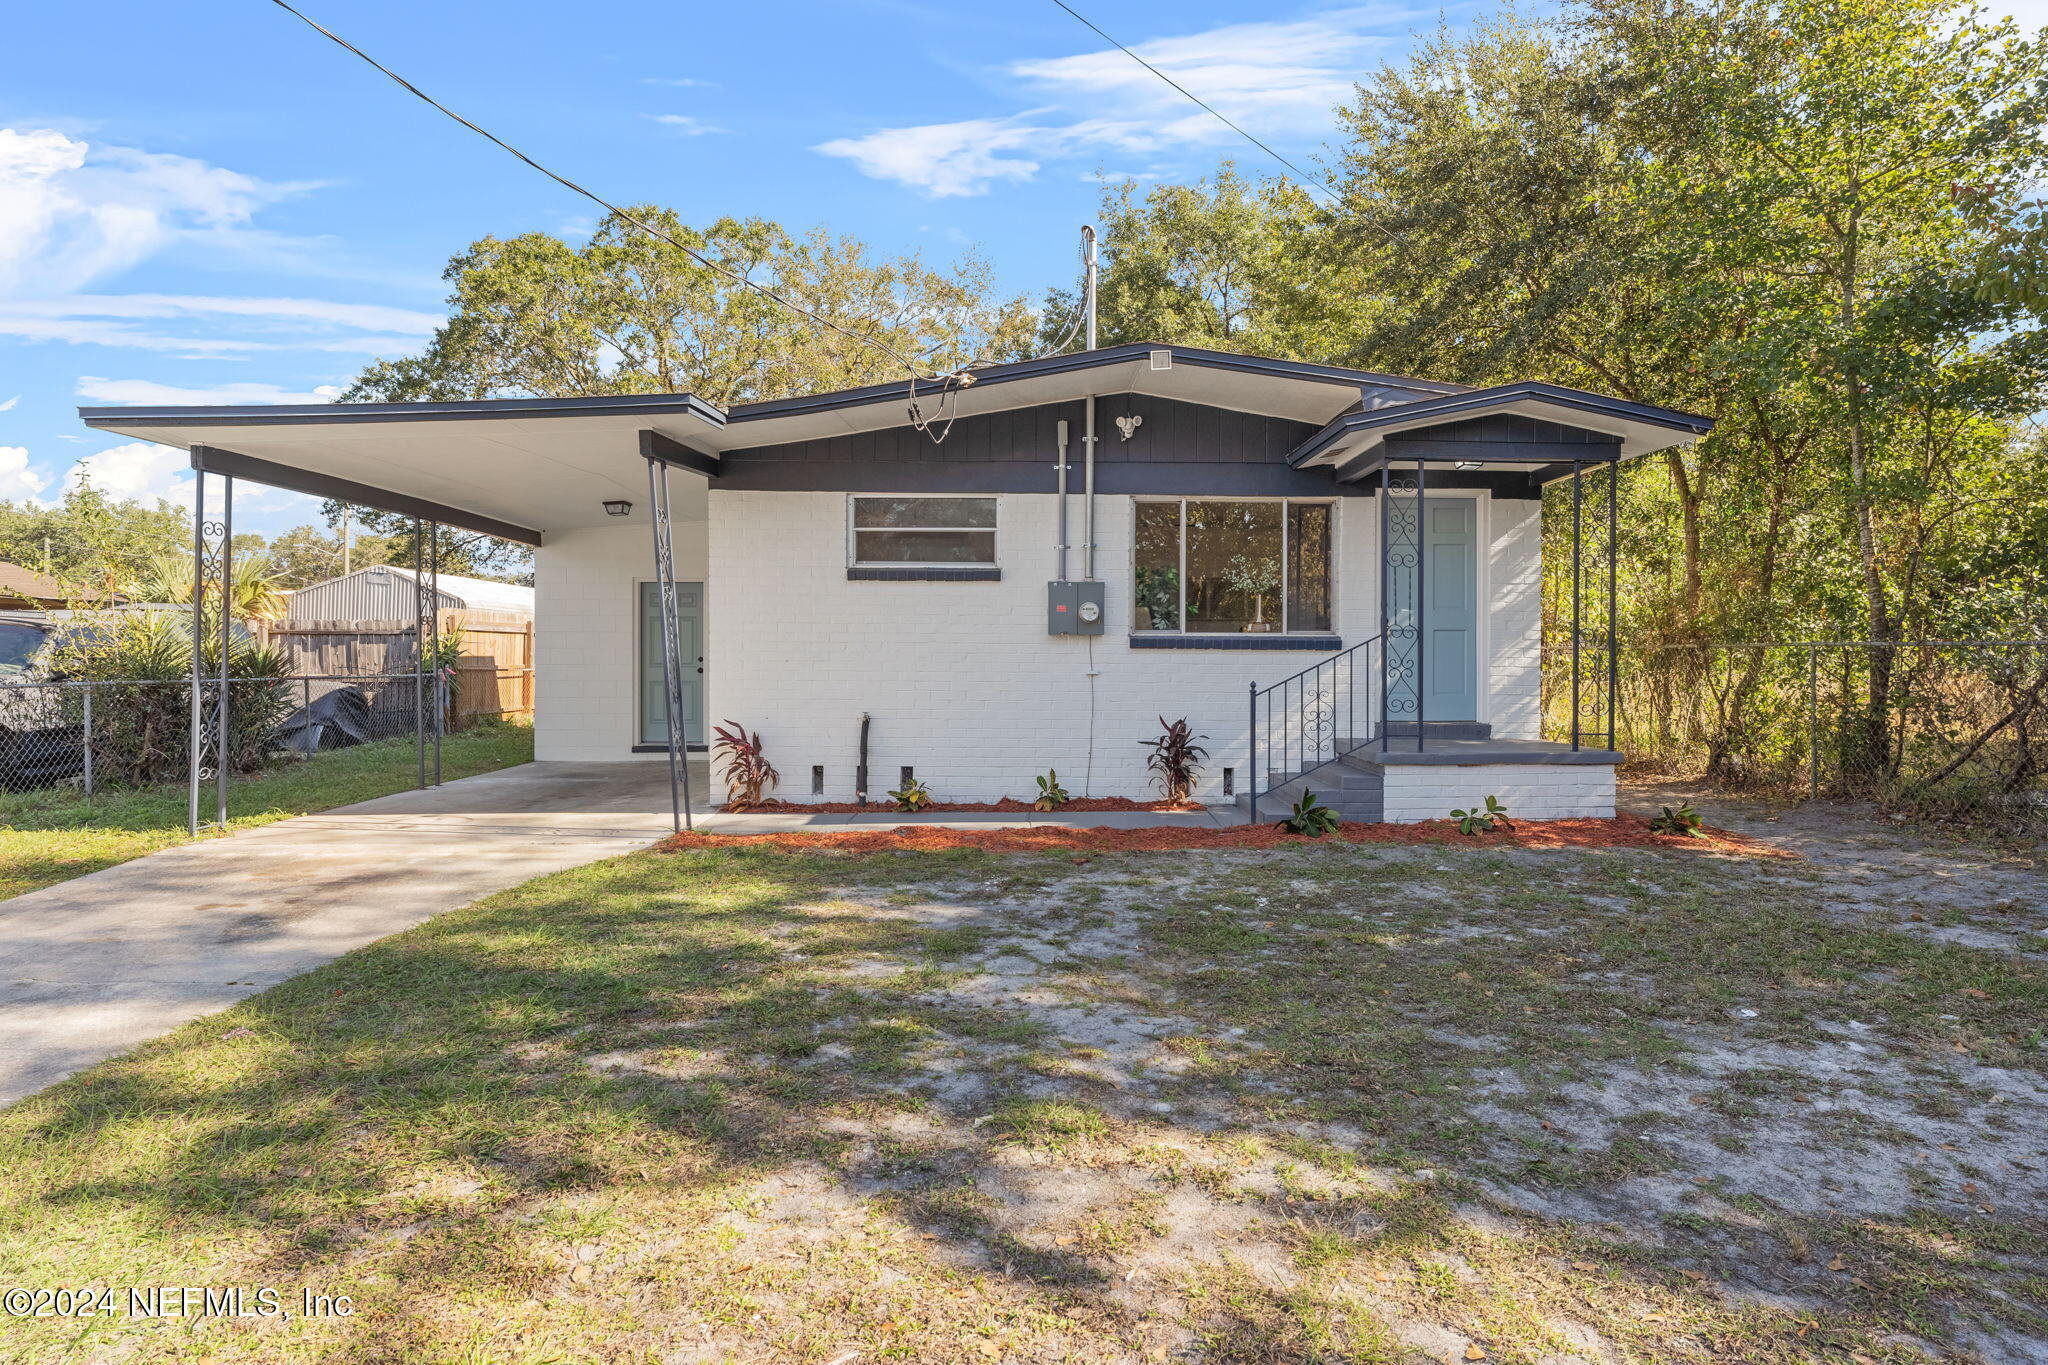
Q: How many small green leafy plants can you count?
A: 5